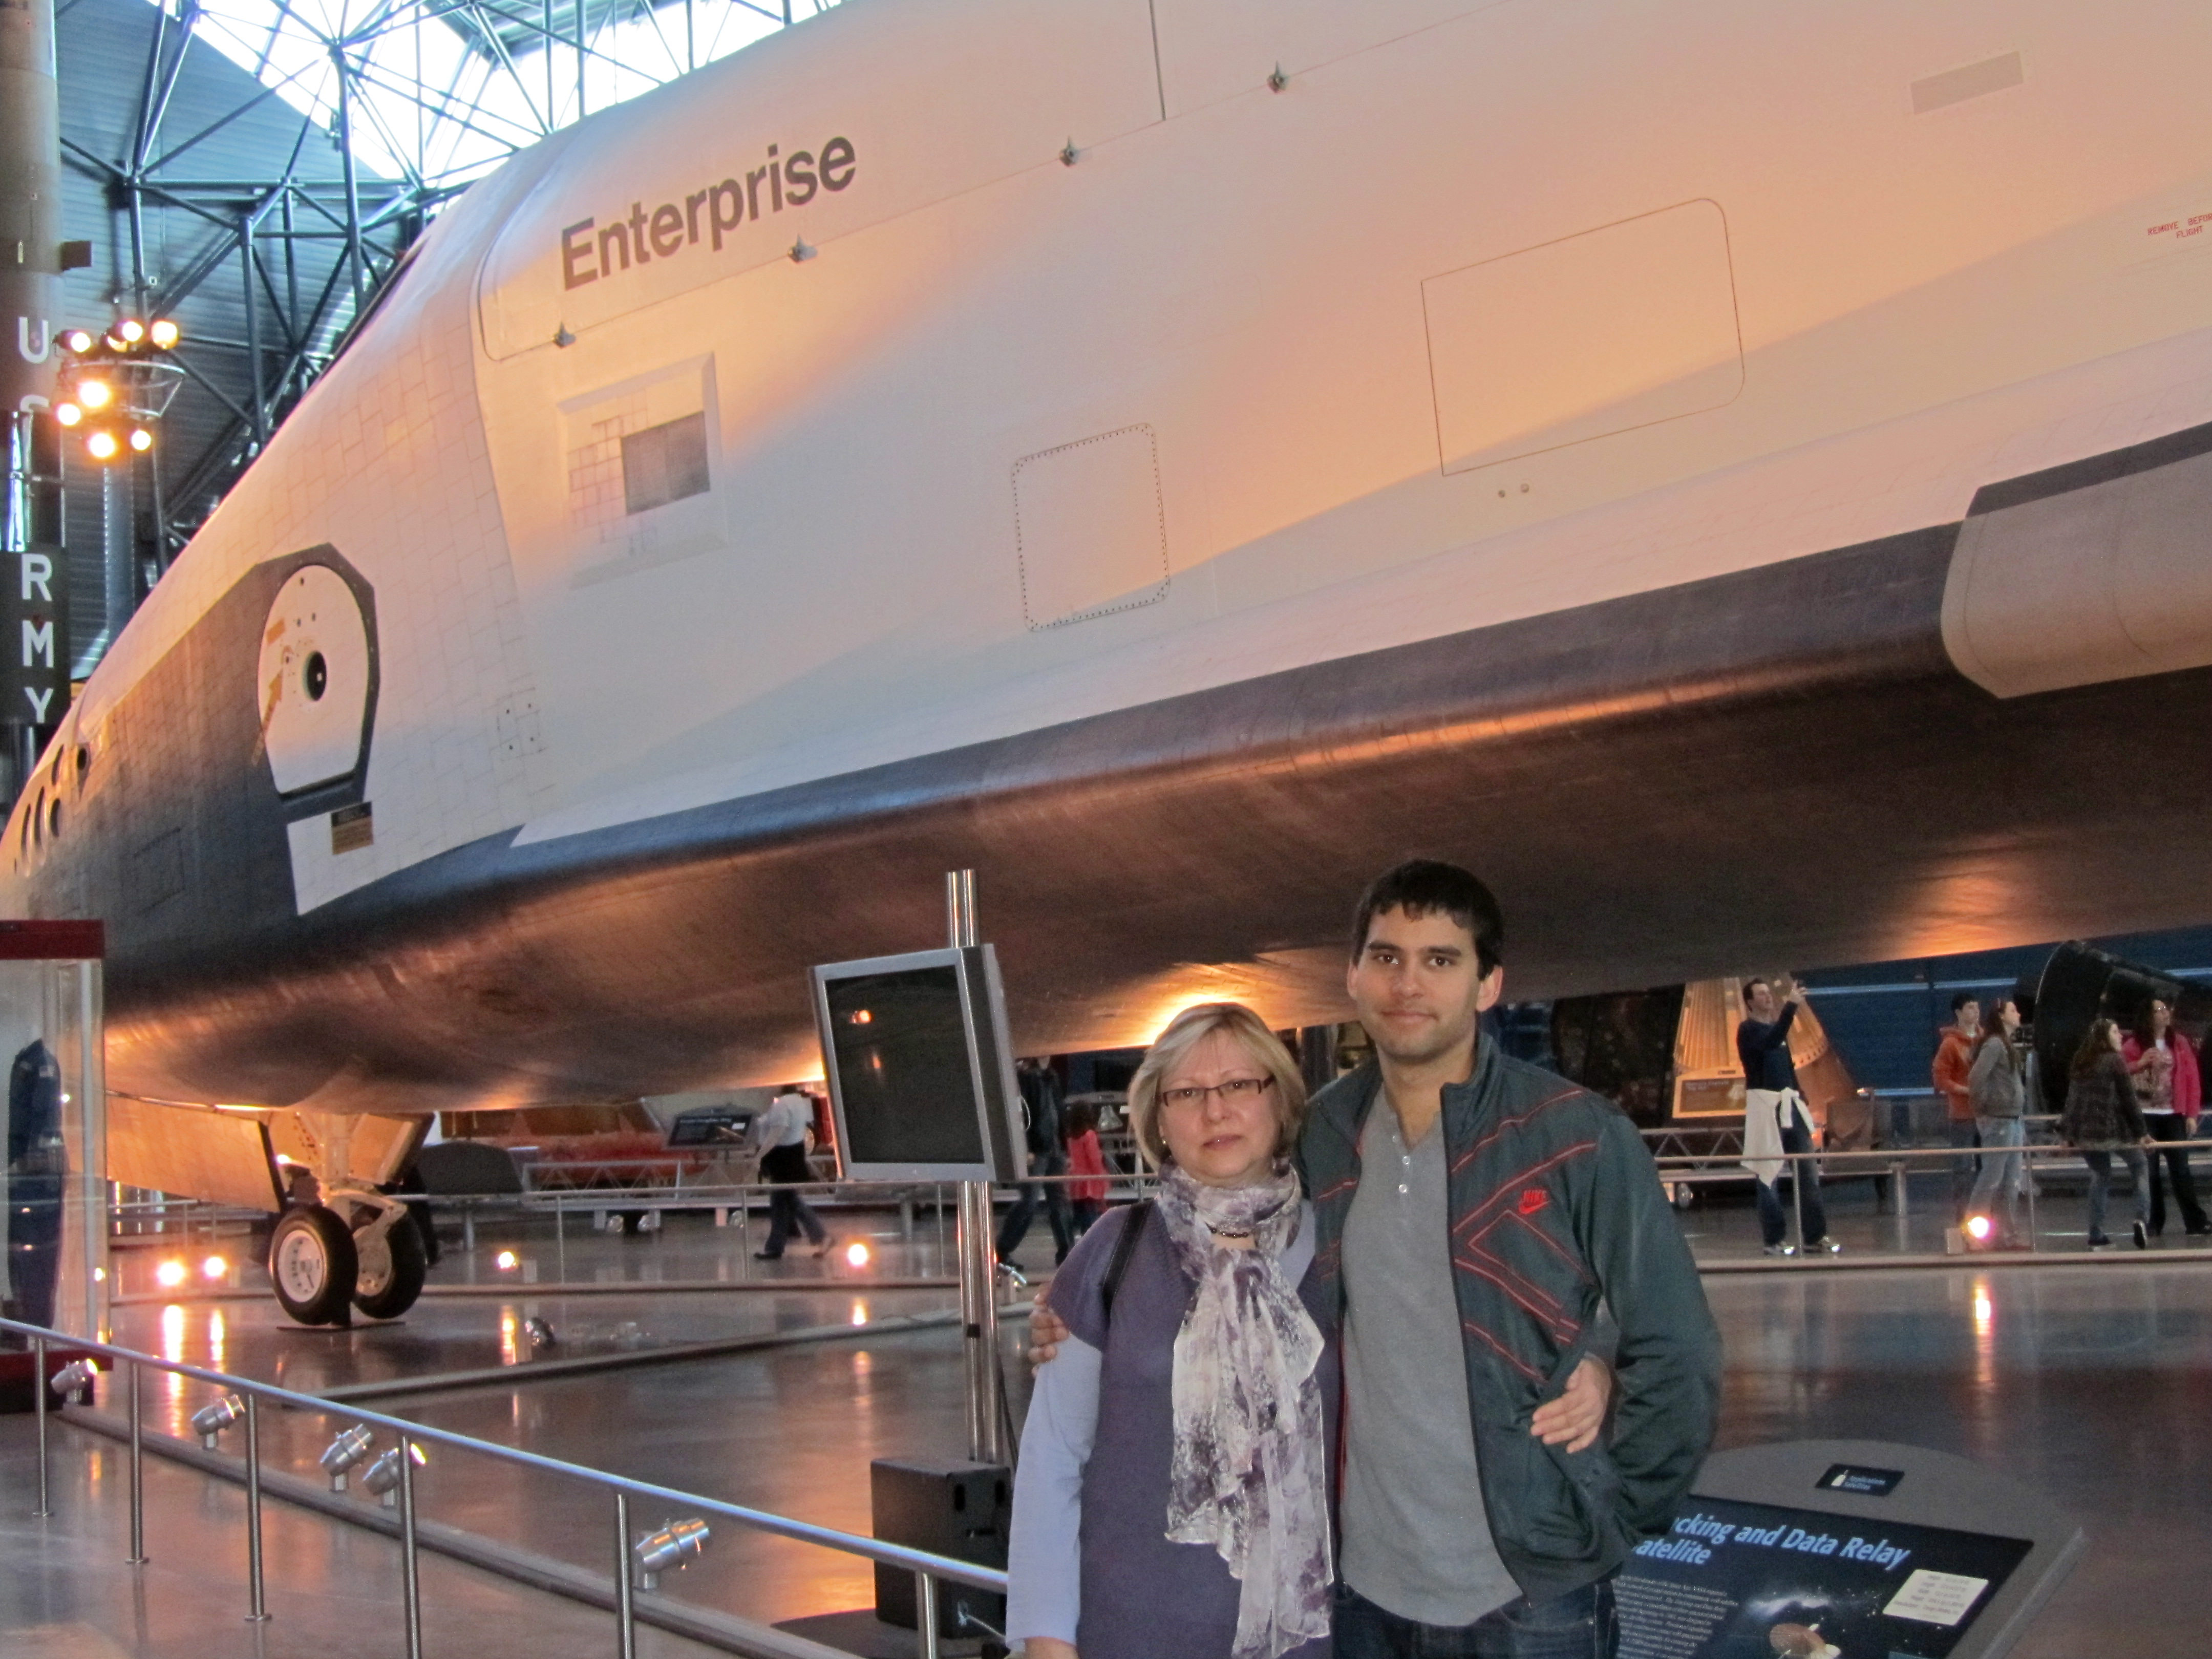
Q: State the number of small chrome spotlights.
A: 5